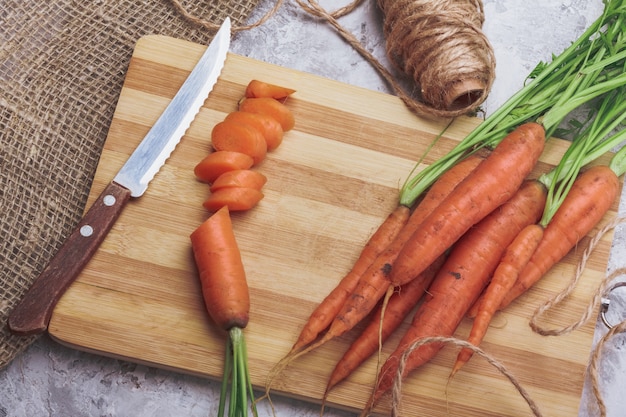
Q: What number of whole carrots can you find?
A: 7